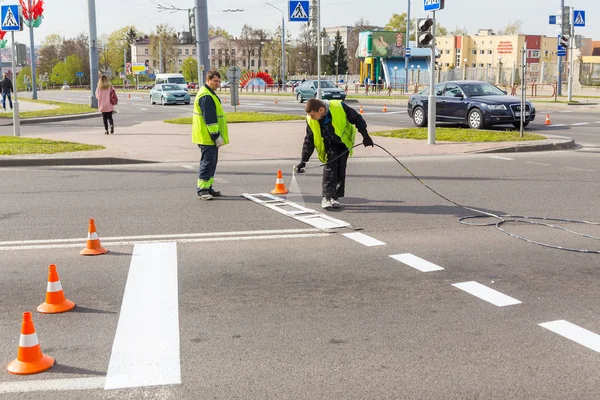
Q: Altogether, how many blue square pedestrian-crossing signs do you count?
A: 4